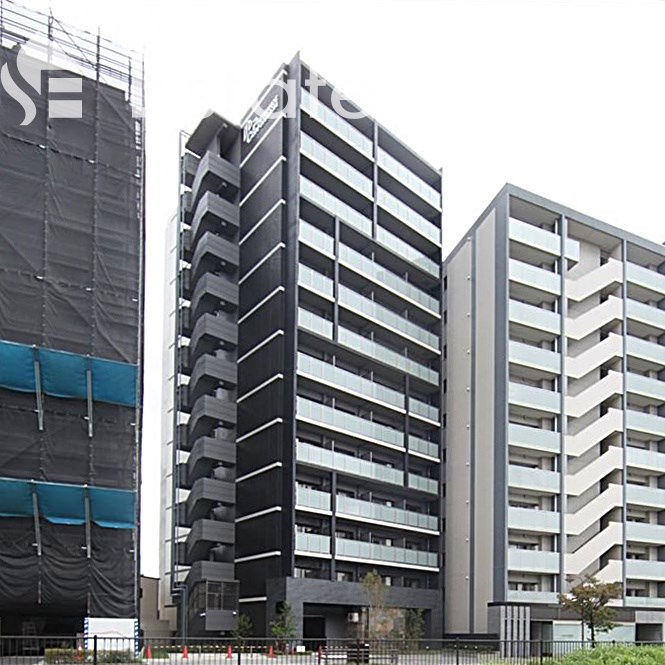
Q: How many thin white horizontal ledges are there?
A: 13